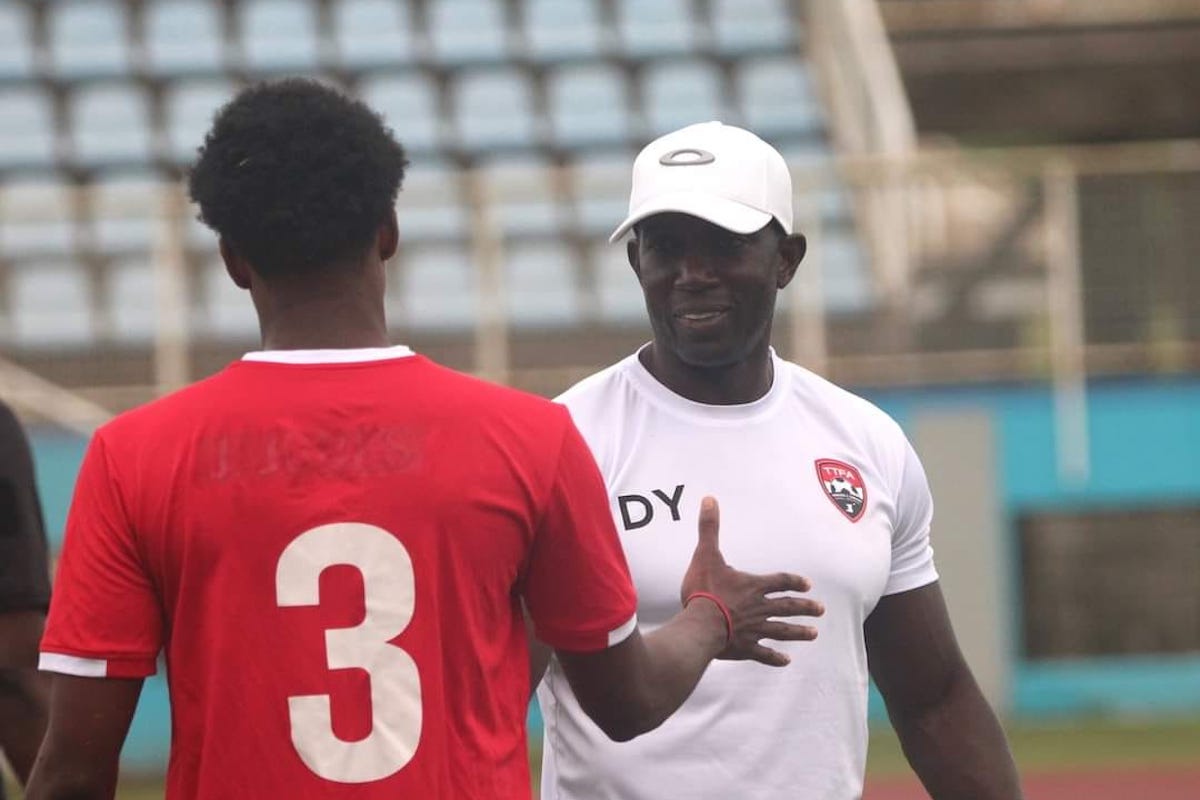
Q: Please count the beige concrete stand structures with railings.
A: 1